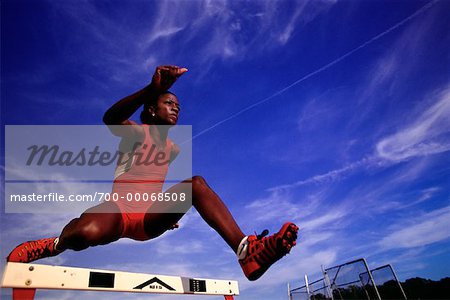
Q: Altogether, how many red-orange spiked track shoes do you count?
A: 2